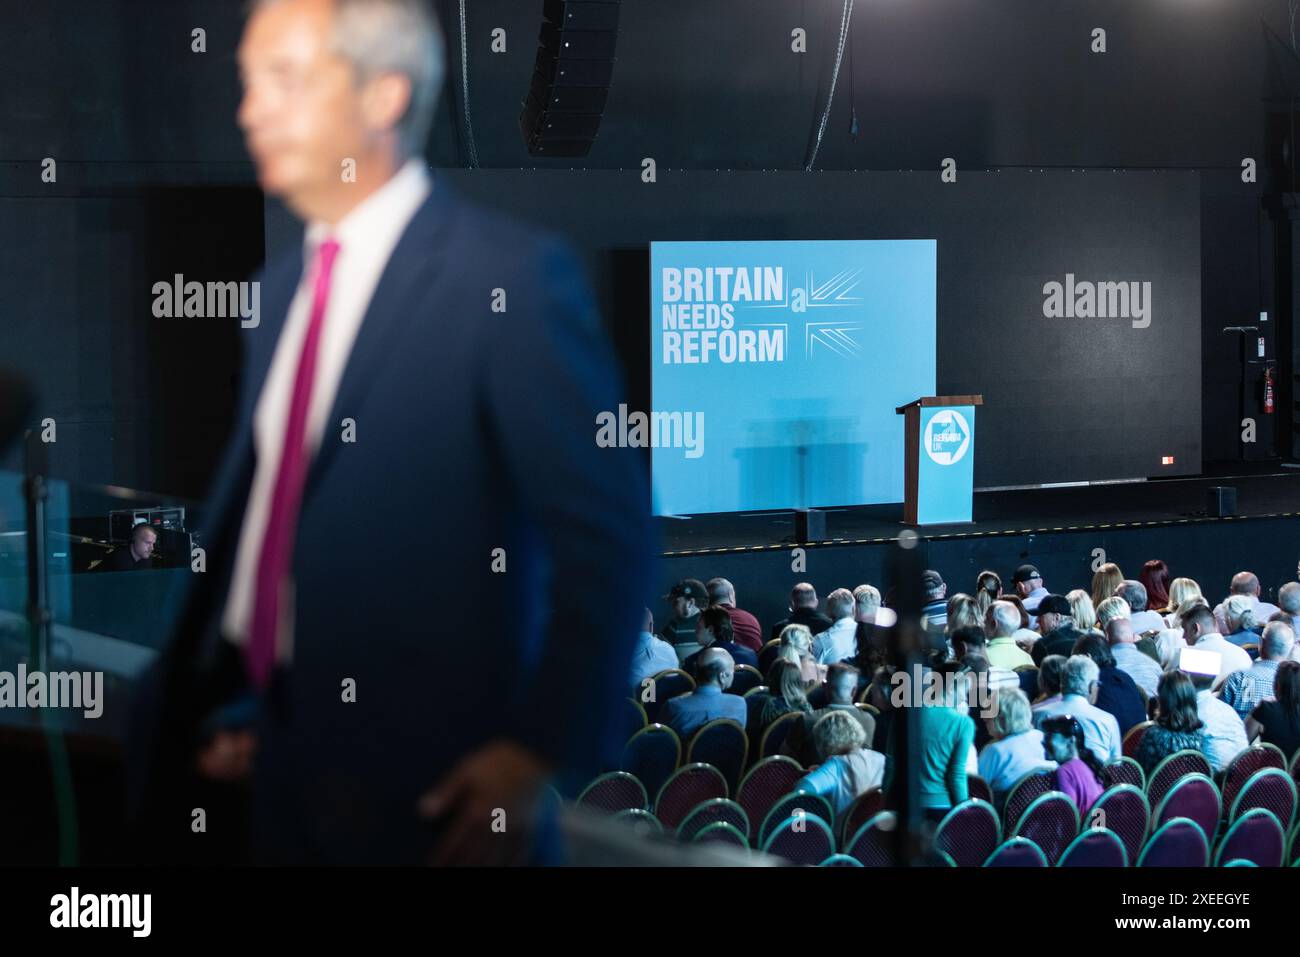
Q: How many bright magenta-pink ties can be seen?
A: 1